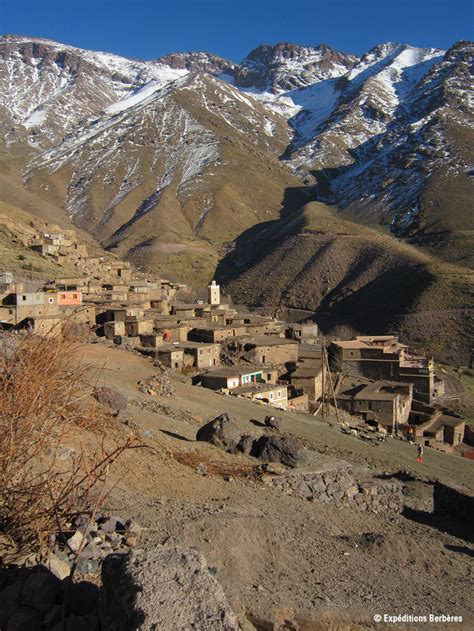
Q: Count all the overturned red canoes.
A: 0